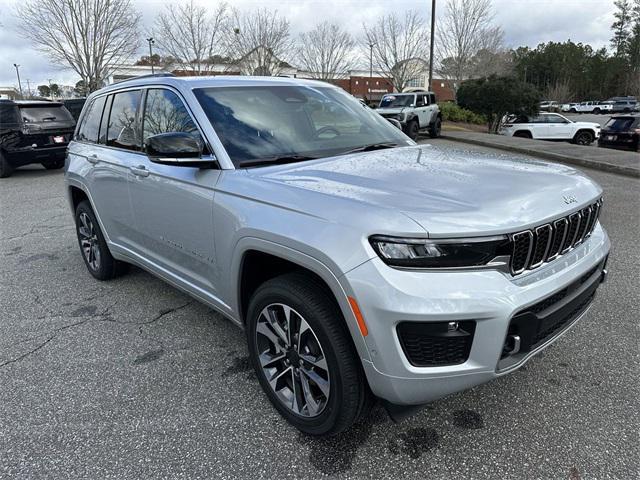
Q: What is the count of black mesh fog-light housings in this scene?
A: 1